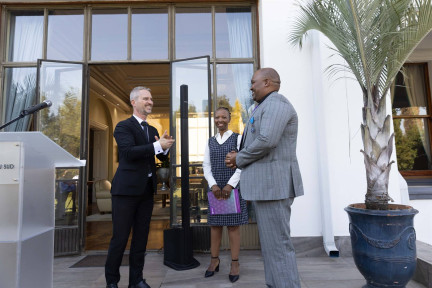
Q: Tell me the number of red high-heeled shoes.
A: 0